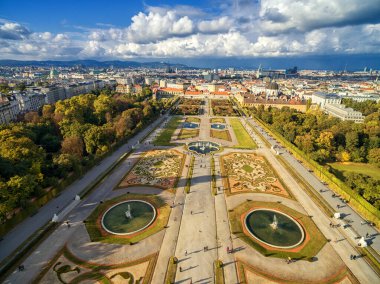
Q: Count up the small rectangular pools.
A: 2